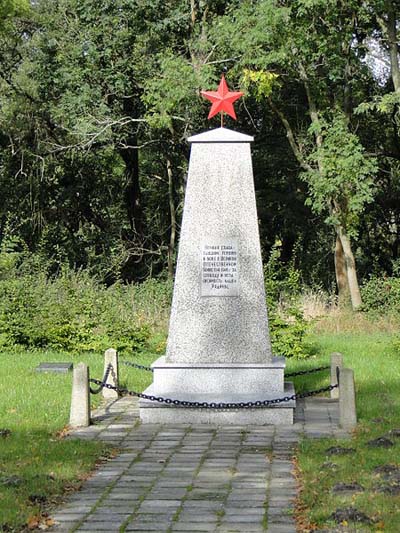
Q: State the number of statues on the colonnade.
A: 0